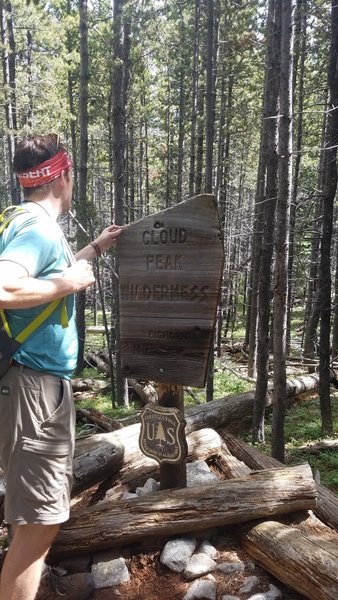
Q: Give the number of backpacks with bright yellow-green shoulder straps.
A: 1